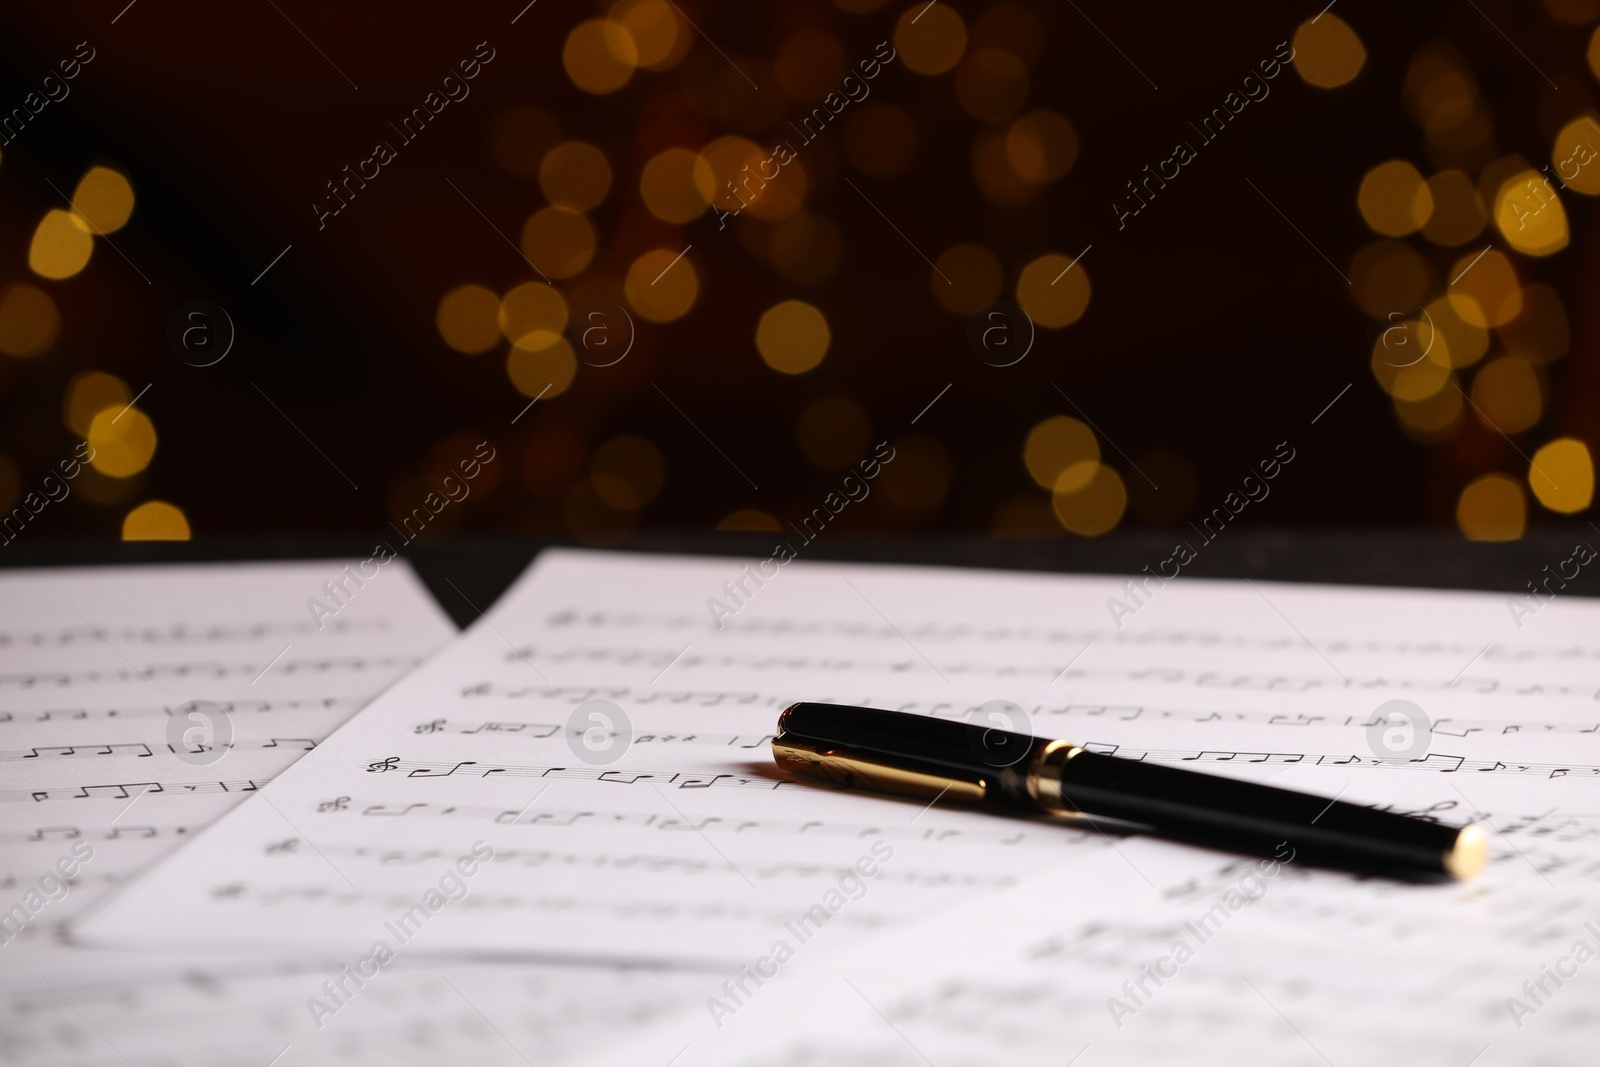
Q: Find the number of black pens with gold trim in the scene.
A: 1